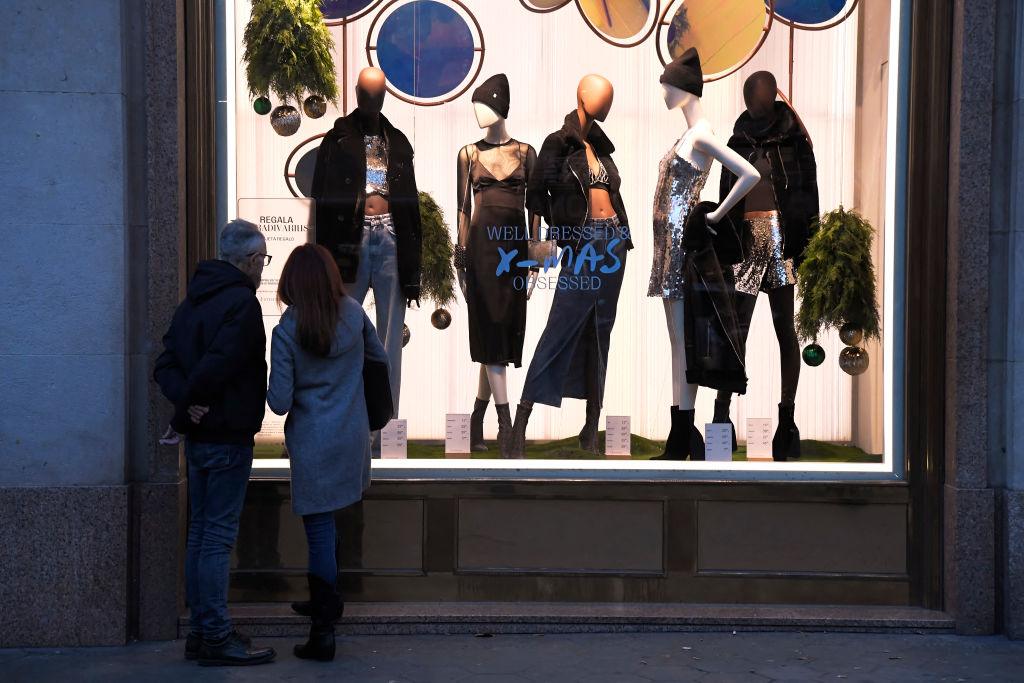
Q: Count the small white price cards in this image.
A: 5